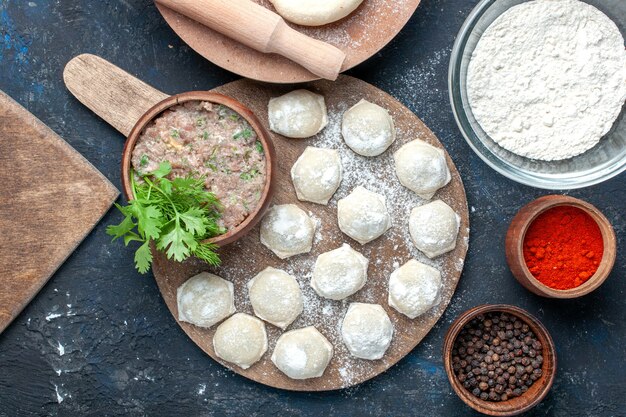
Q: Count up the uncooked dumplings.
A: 14